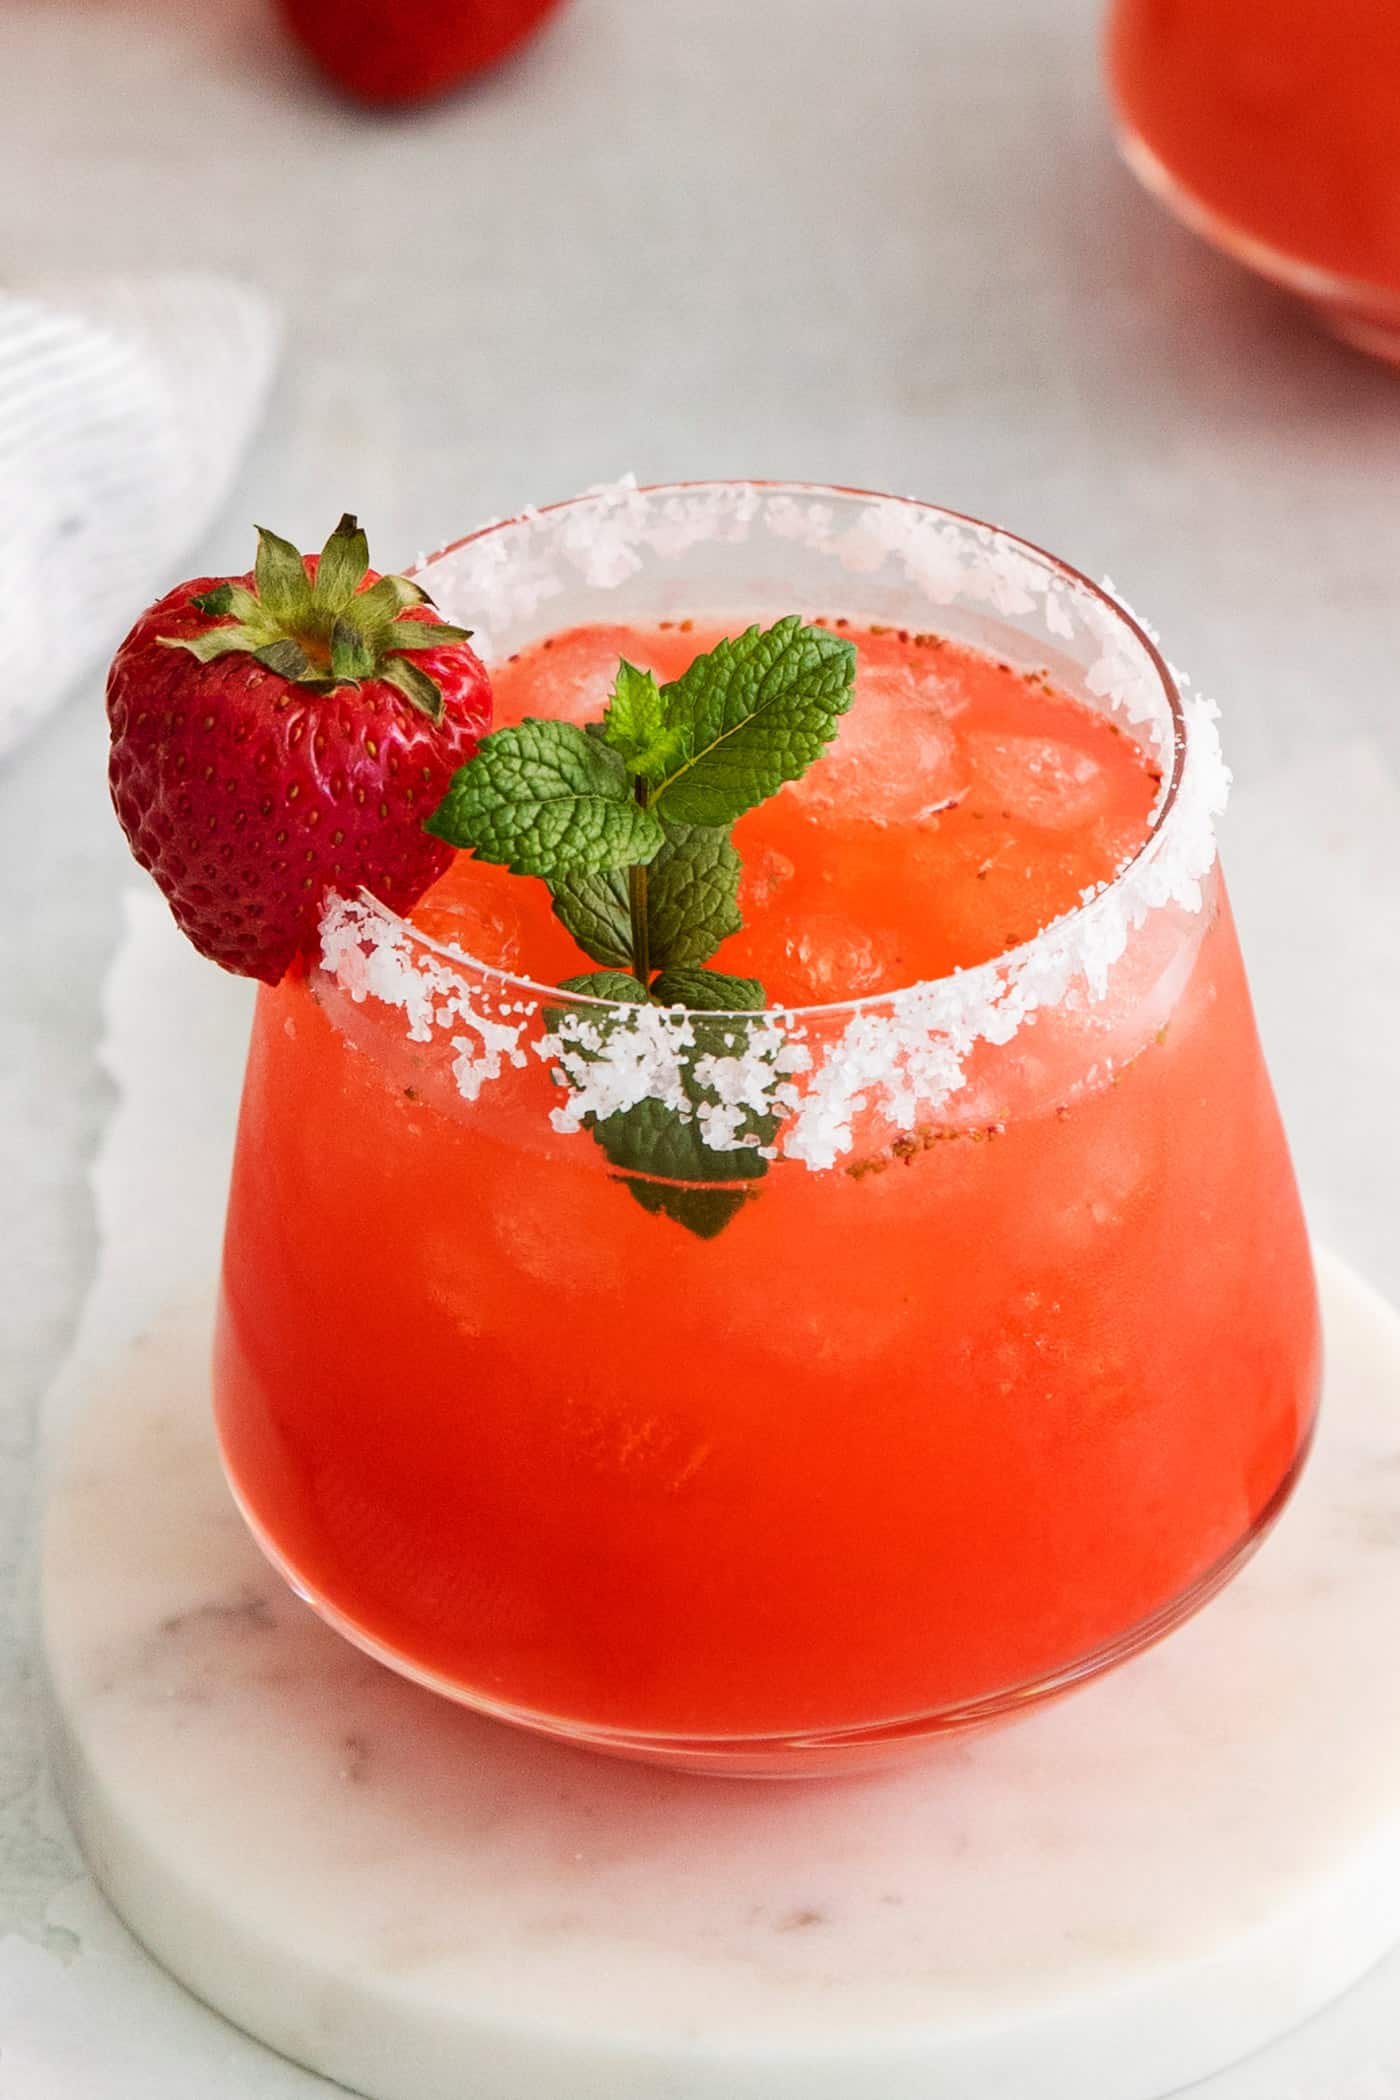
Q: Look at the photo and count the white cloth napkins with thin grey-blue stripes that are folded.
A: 1